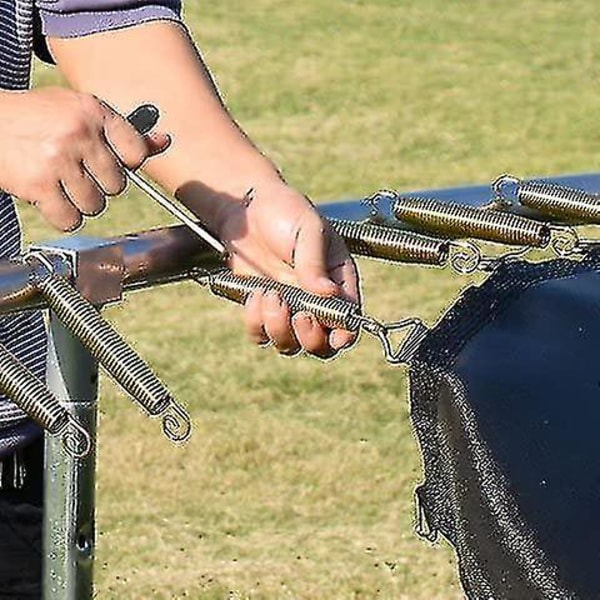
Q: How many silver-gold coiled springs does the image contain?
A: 6